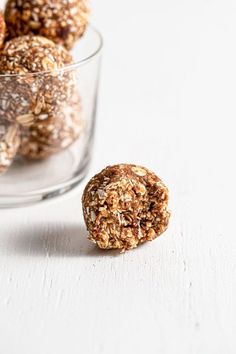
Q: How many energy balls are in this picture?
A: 6